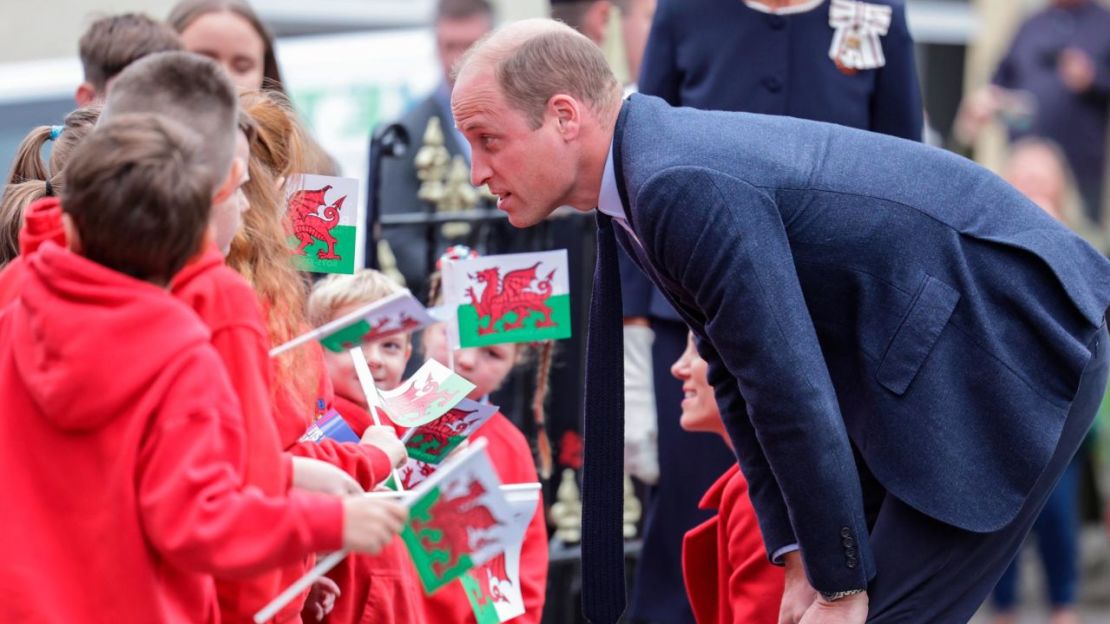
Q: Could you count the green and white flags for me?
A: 8